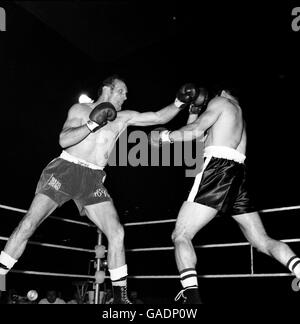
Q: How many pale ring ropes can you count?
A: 3